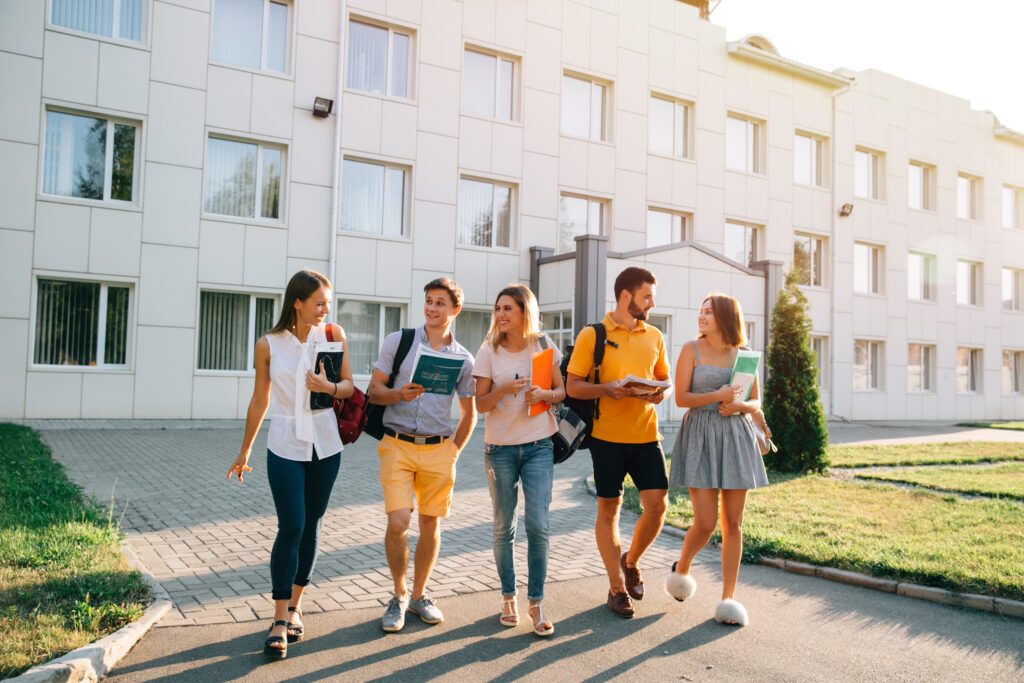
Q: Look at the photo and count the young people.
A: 5